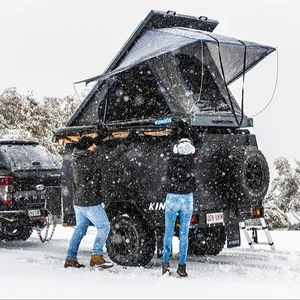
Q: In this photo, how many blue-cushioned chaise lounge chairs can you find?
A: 0